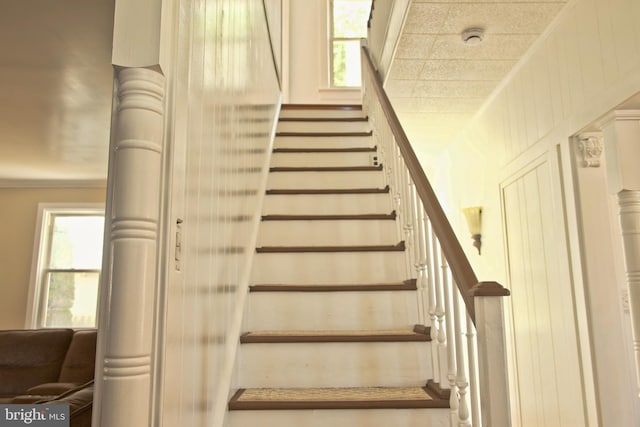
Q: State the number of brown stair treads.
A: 11